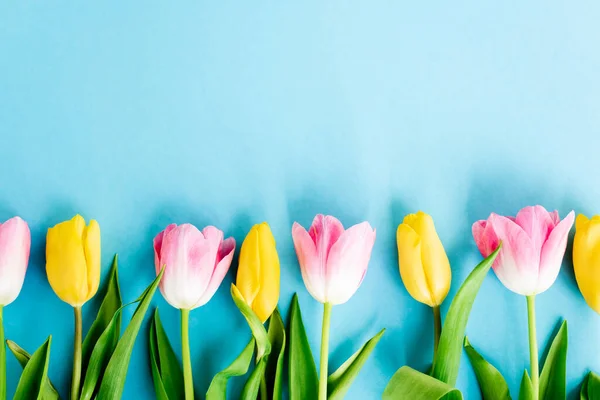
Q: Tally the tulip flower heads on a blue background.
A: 8